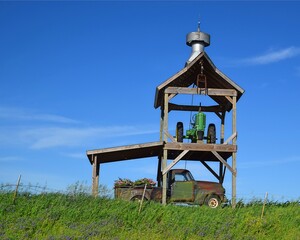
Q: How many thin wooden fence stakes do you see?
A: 3